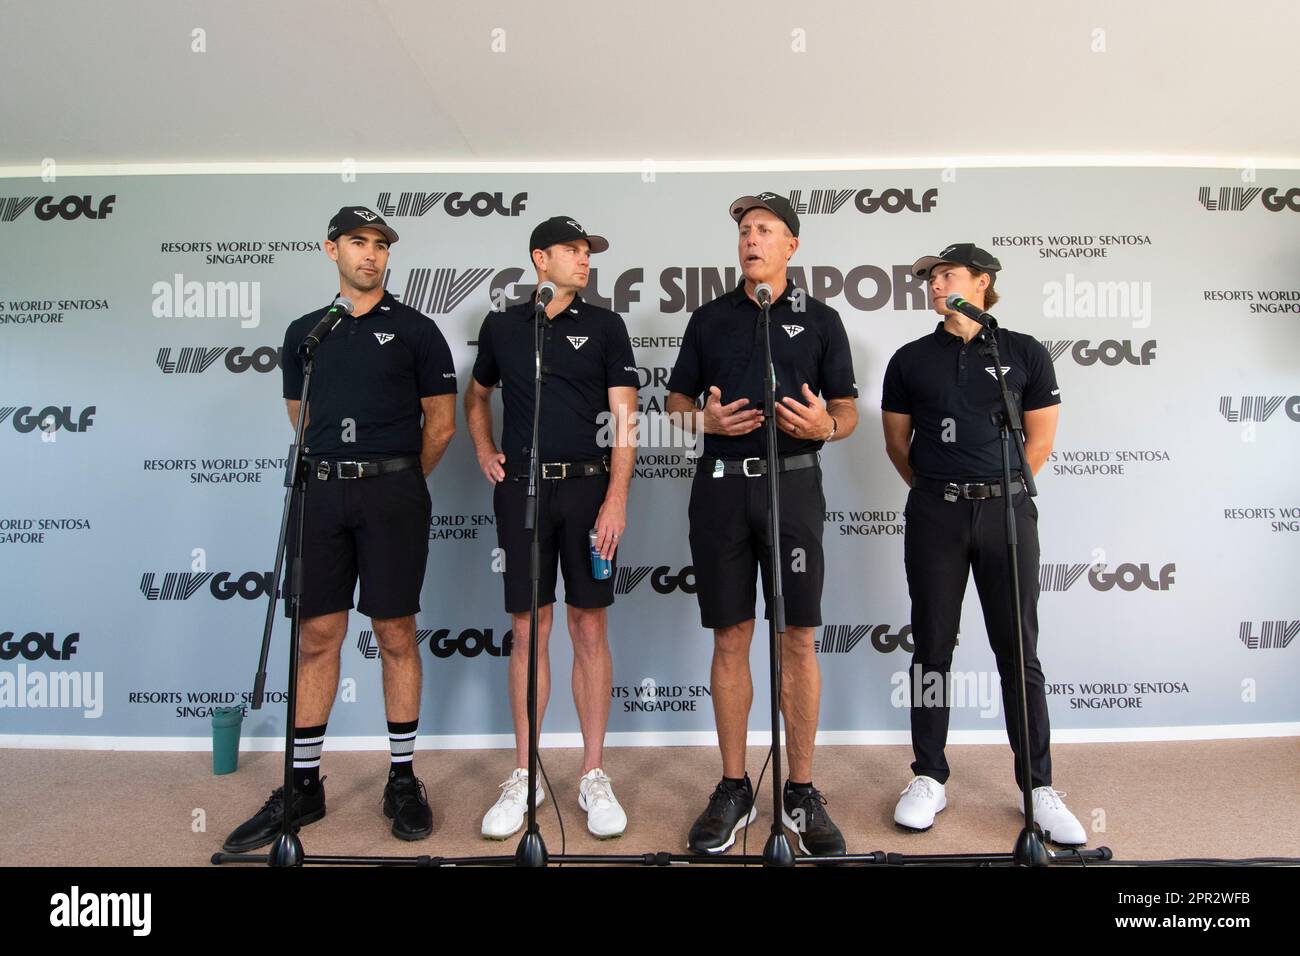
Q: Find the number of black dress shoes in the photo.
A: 2